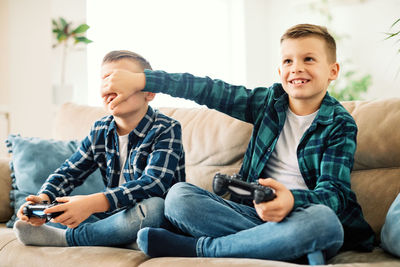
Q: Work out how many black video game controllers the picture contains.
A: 2